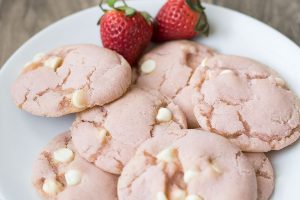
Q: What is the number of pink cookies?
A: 7